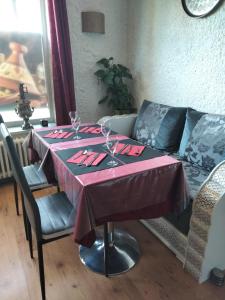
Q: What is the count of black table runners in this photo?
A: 2